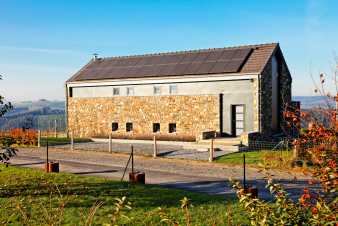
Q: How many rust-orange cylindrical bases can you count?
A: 3